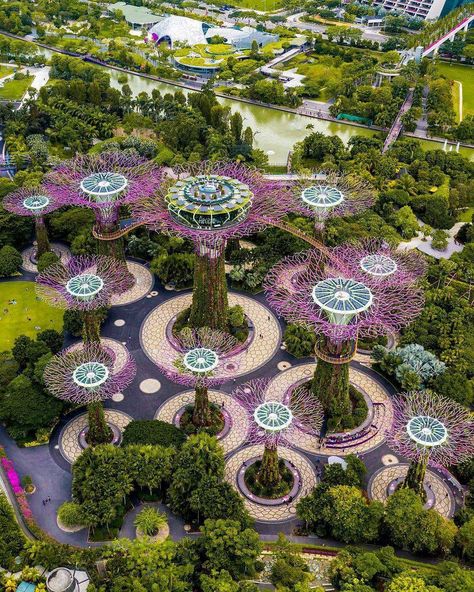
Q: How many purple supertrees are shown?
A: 11